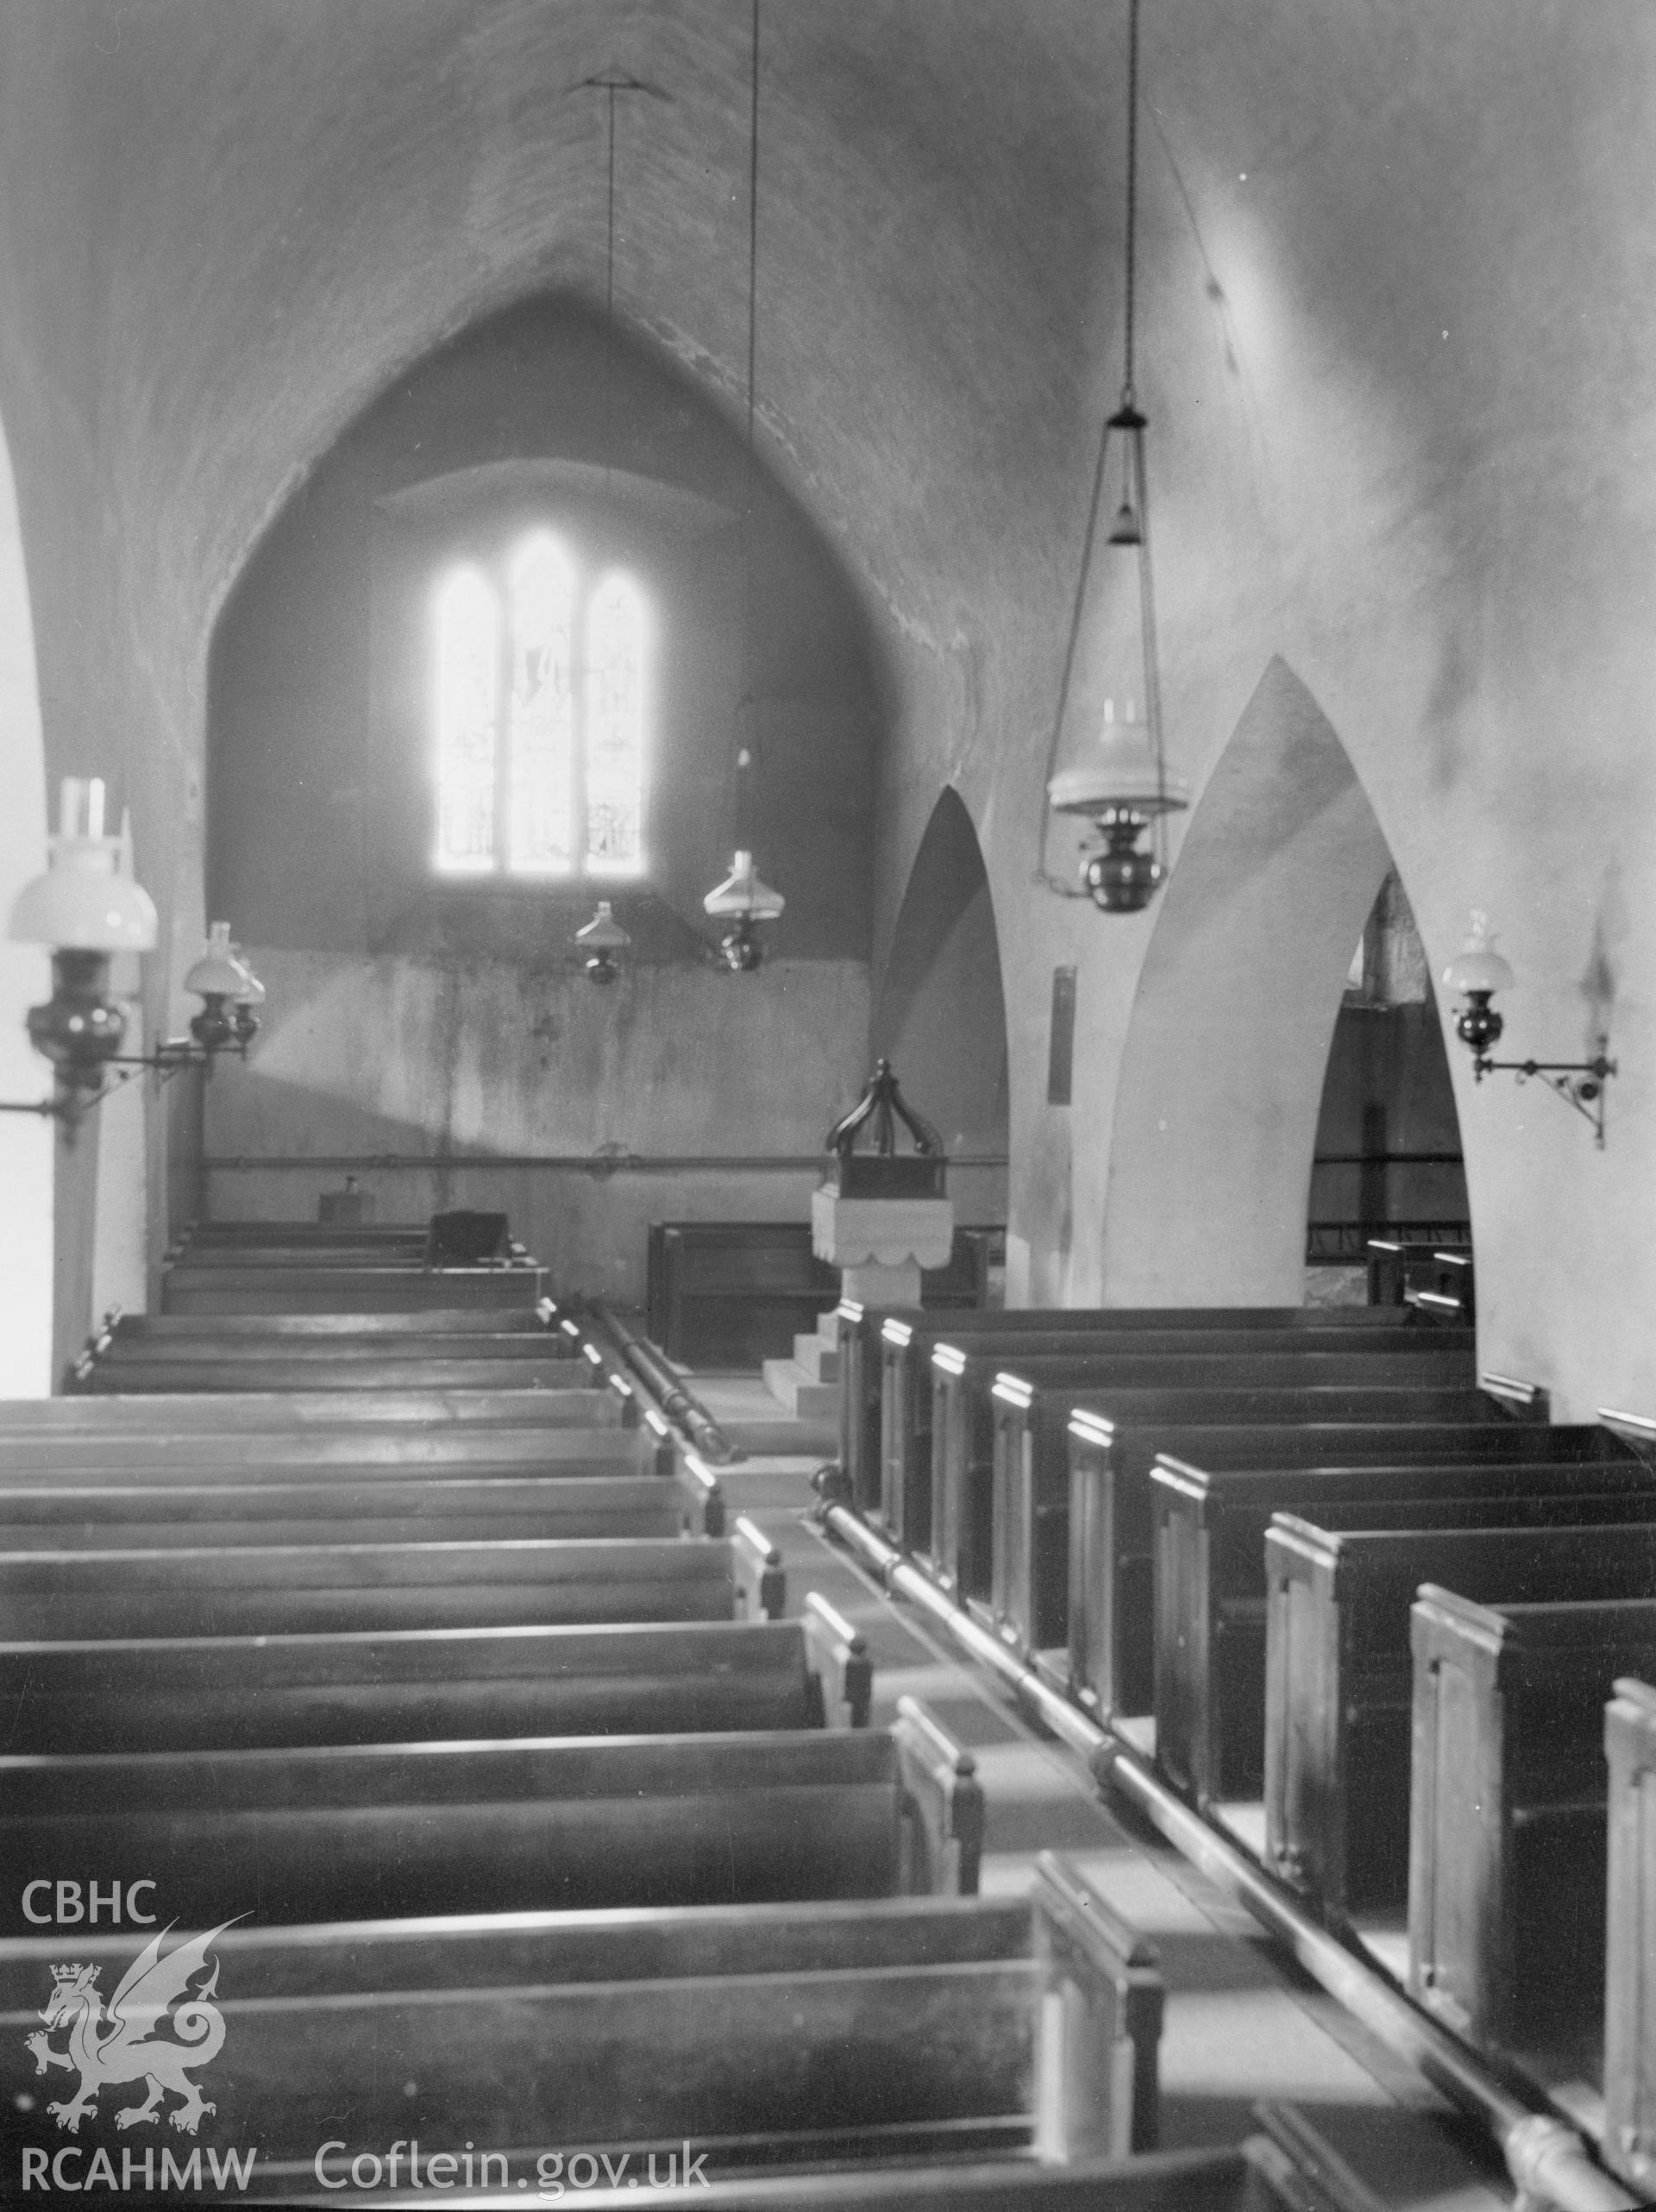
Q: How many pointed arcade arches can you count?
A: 2